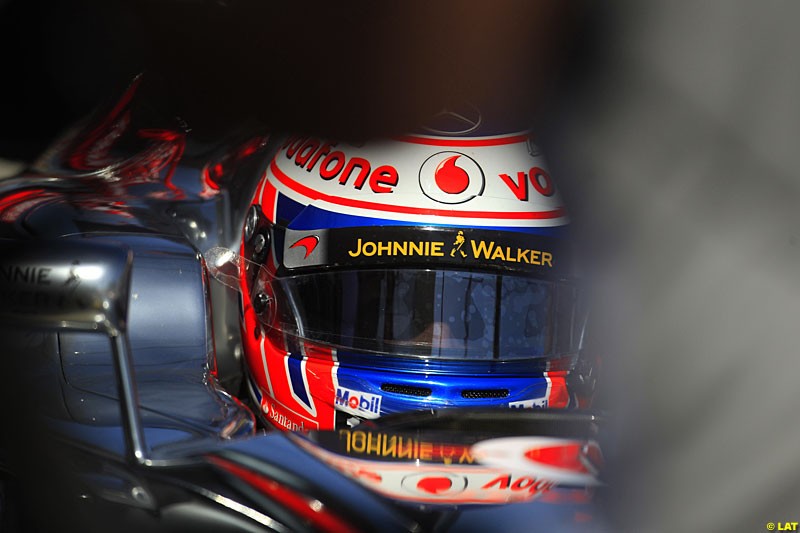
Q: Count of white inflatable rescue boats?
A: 0